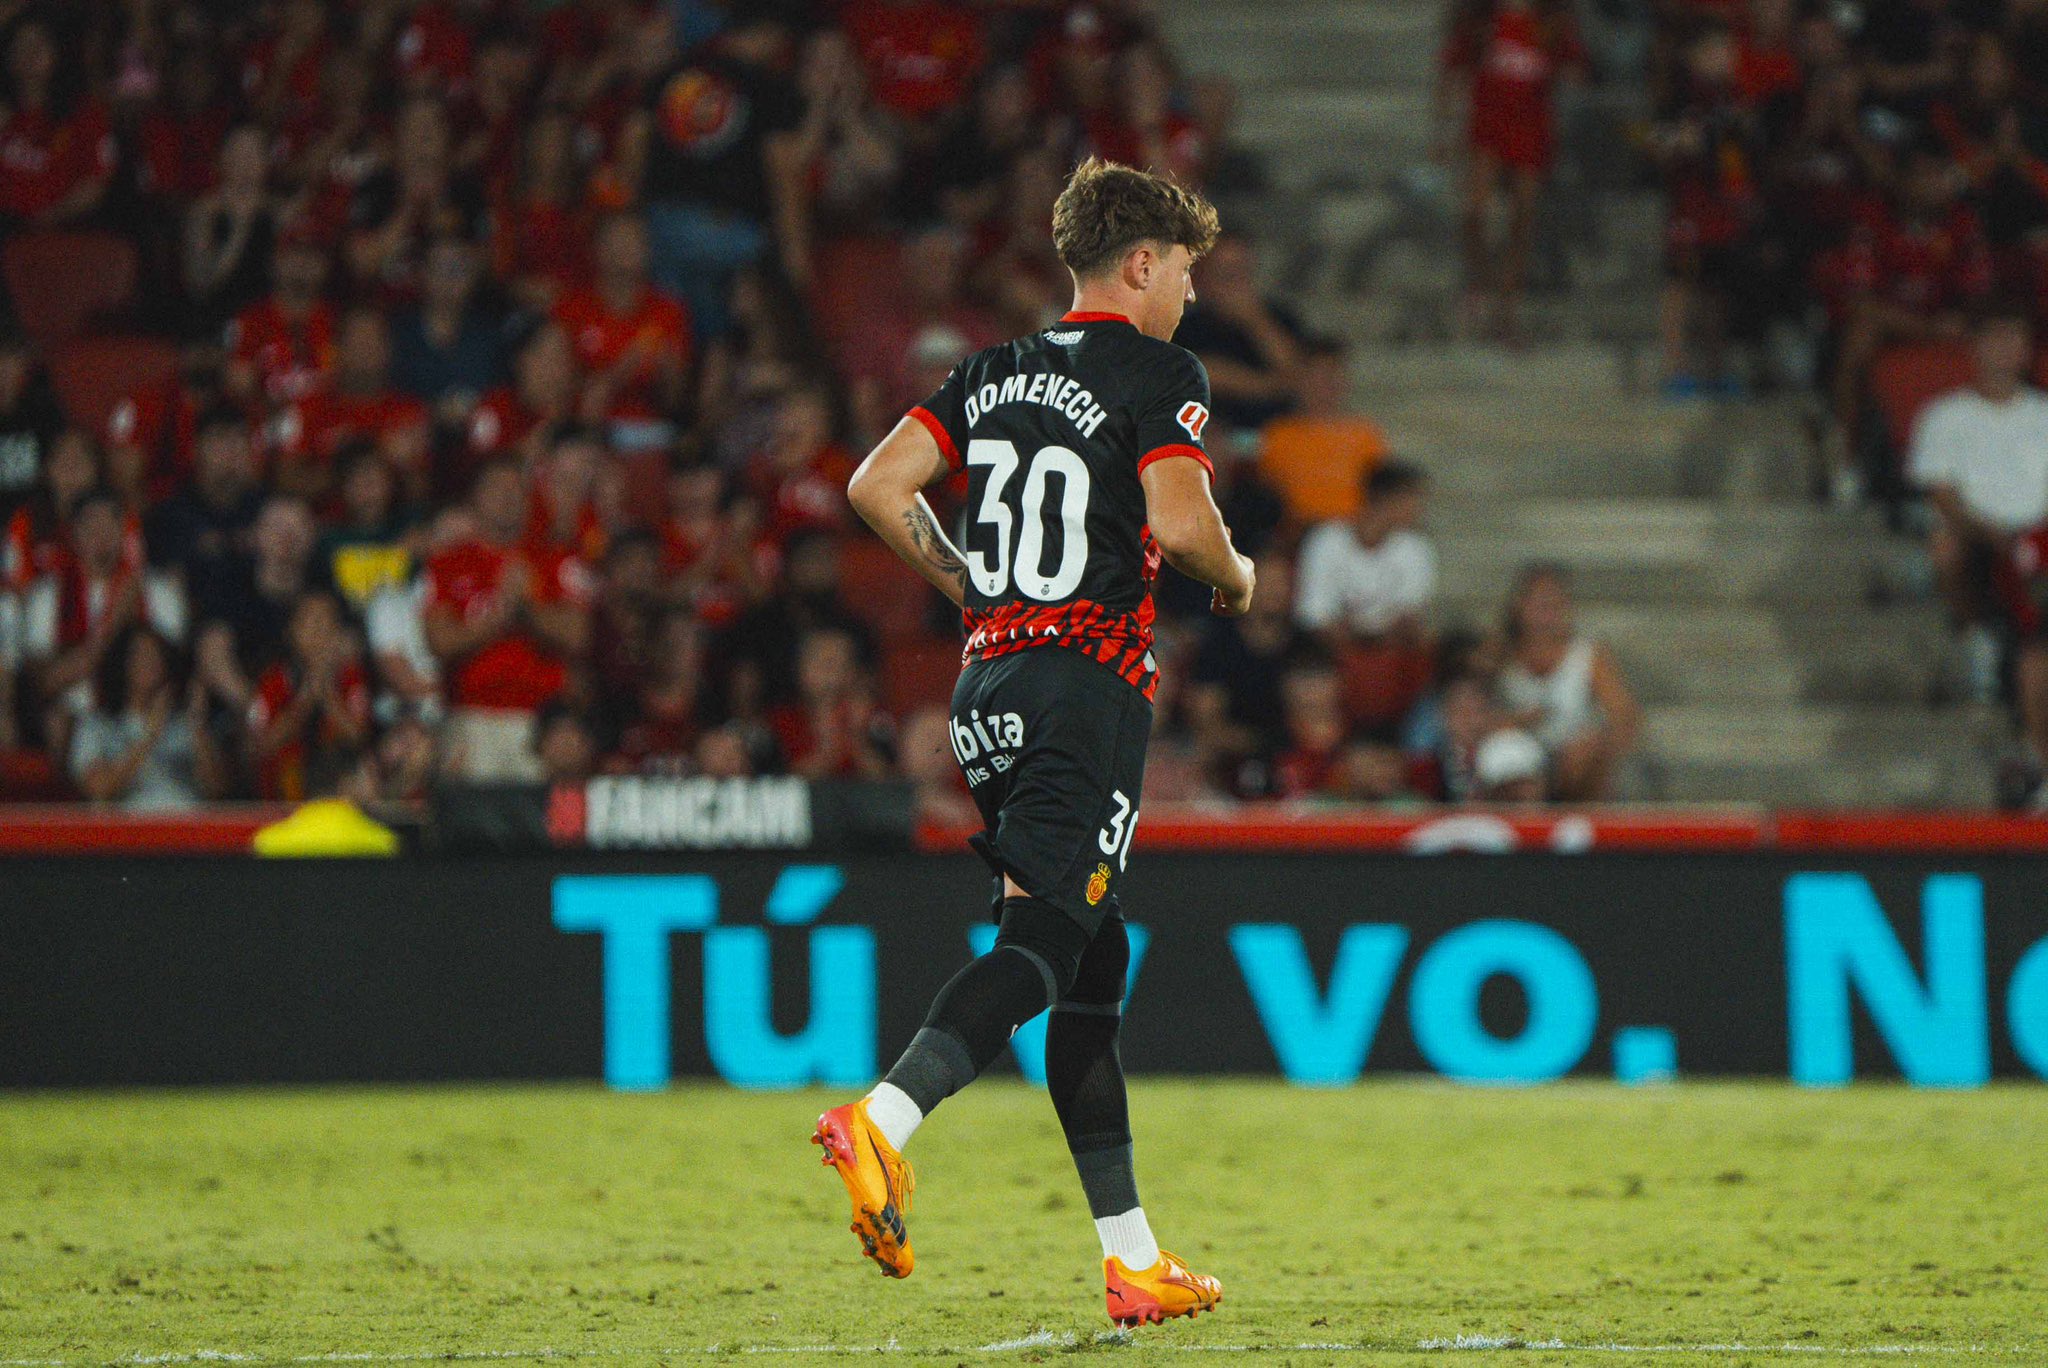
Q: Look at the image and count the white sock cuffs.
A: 2